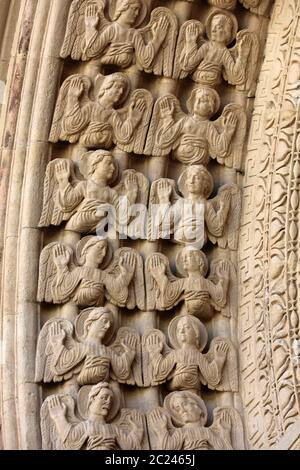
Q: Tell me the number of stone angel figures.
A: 12